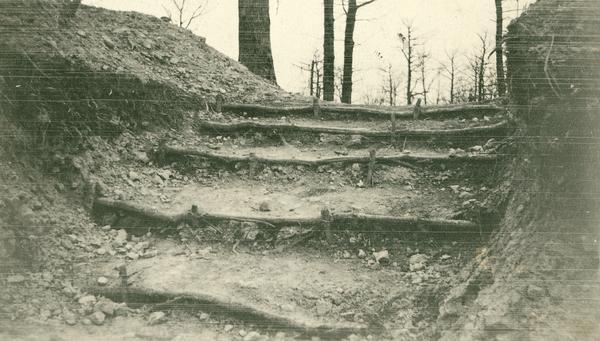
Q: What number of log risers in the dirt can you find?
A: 5